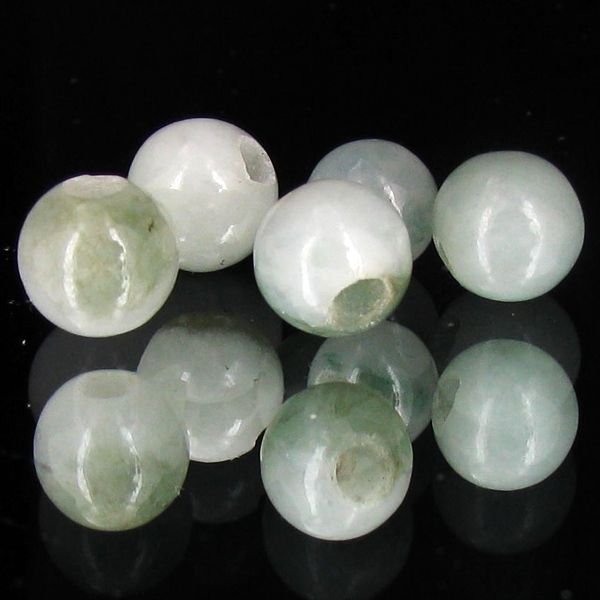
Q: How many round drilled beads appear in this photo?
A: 10